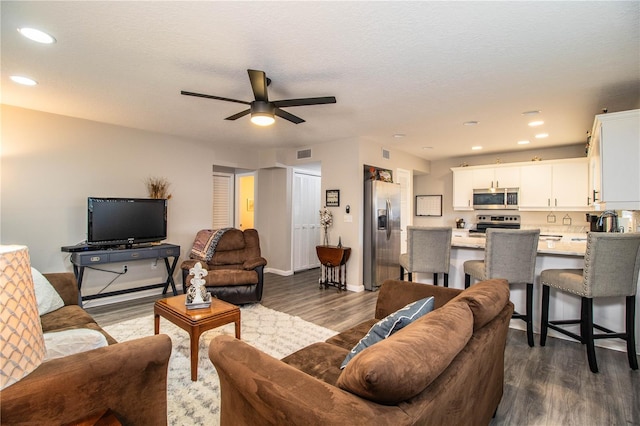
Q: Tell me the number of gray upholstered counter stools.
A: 3